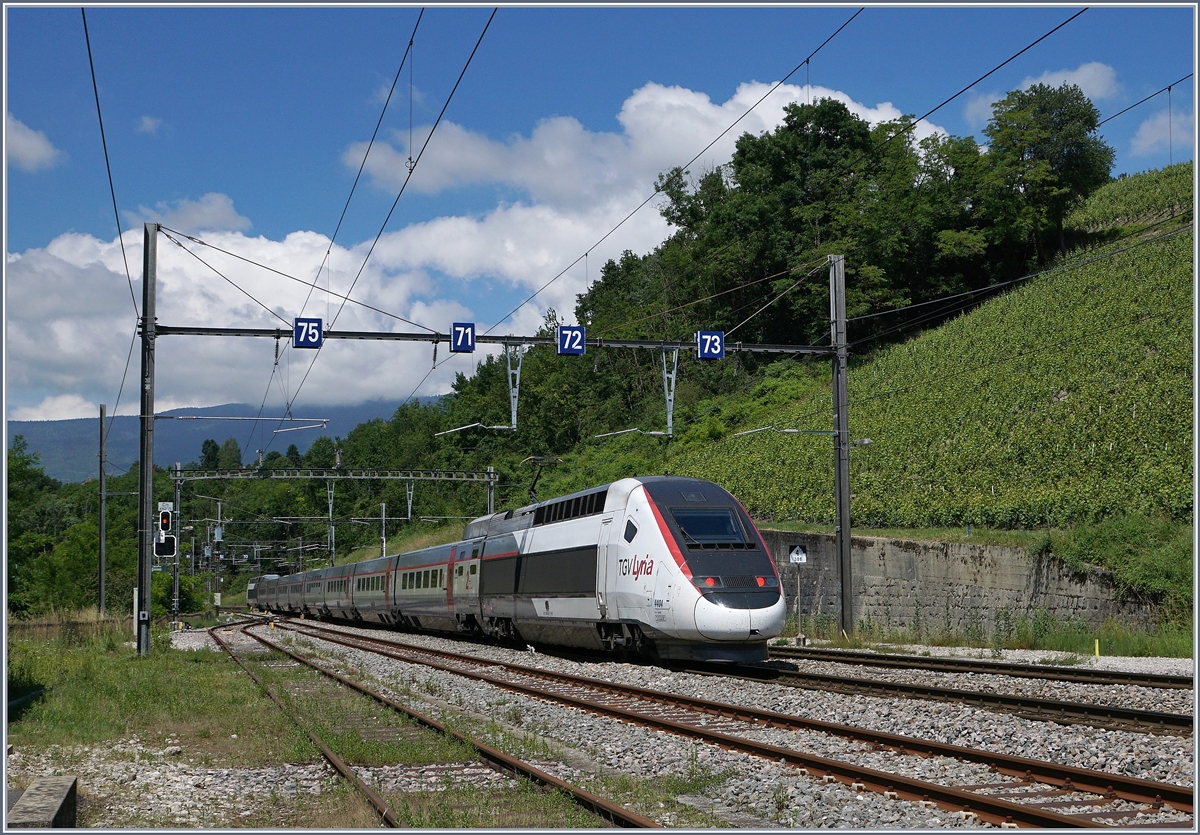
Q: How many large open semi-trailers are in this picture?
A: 0